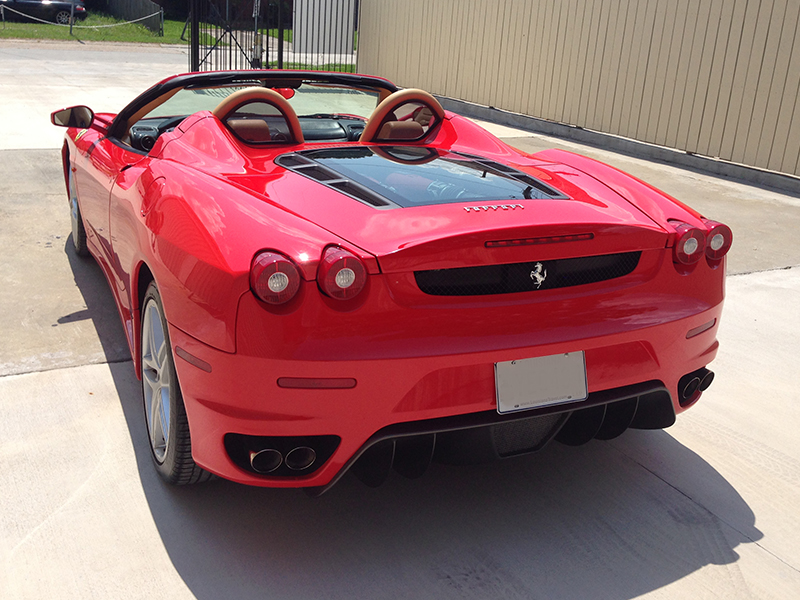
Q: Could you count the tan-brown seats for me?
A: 2